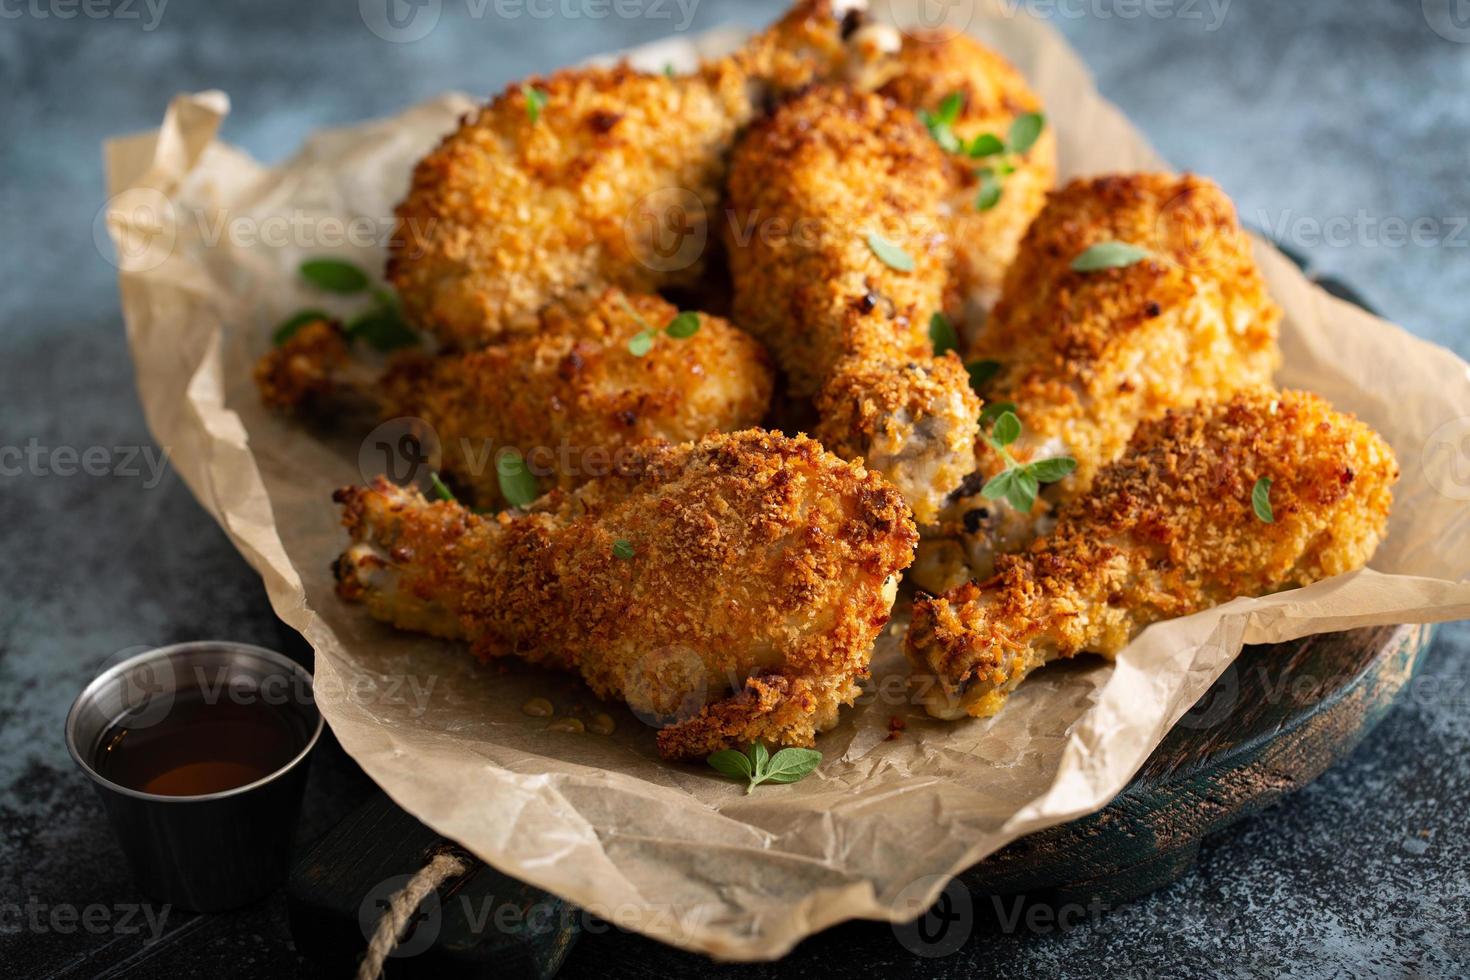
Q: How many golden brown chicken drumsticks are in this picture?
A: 7